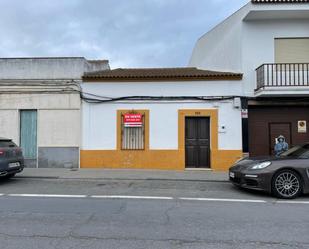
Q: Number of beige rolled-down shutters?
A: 1